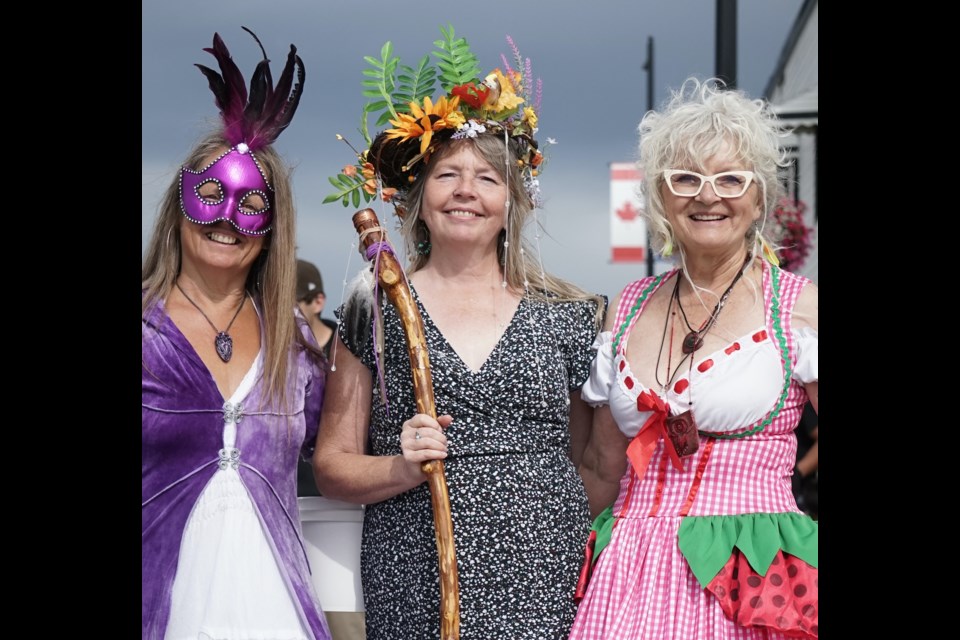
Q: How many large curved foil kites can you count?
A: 0